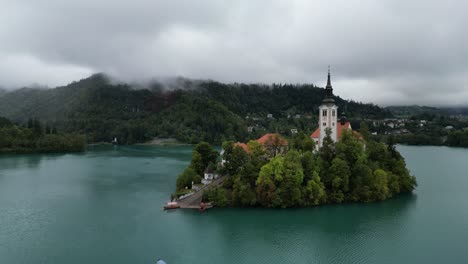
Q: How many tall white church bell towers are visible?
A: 1